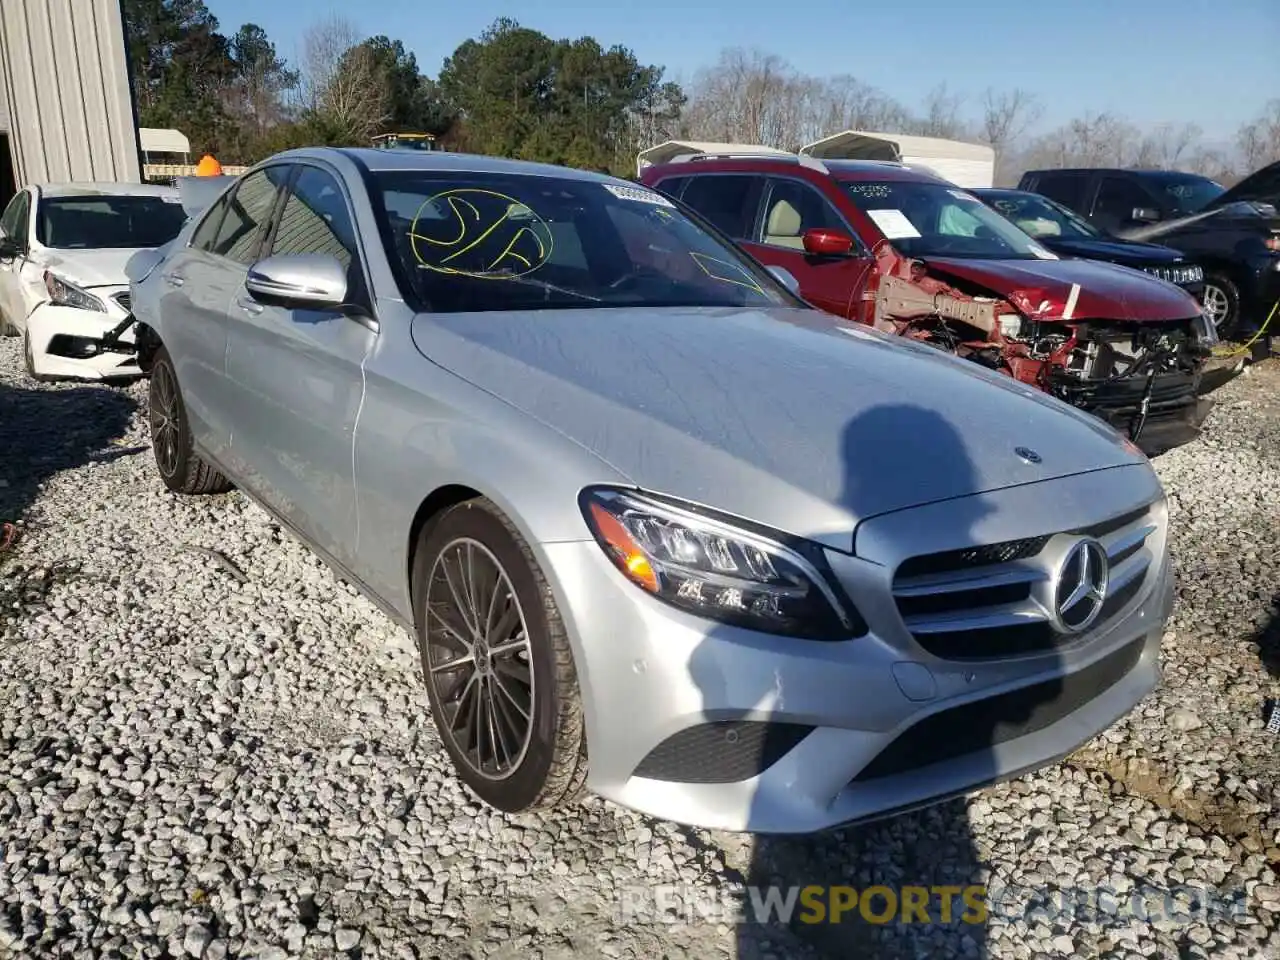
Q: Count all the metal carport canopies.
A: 3